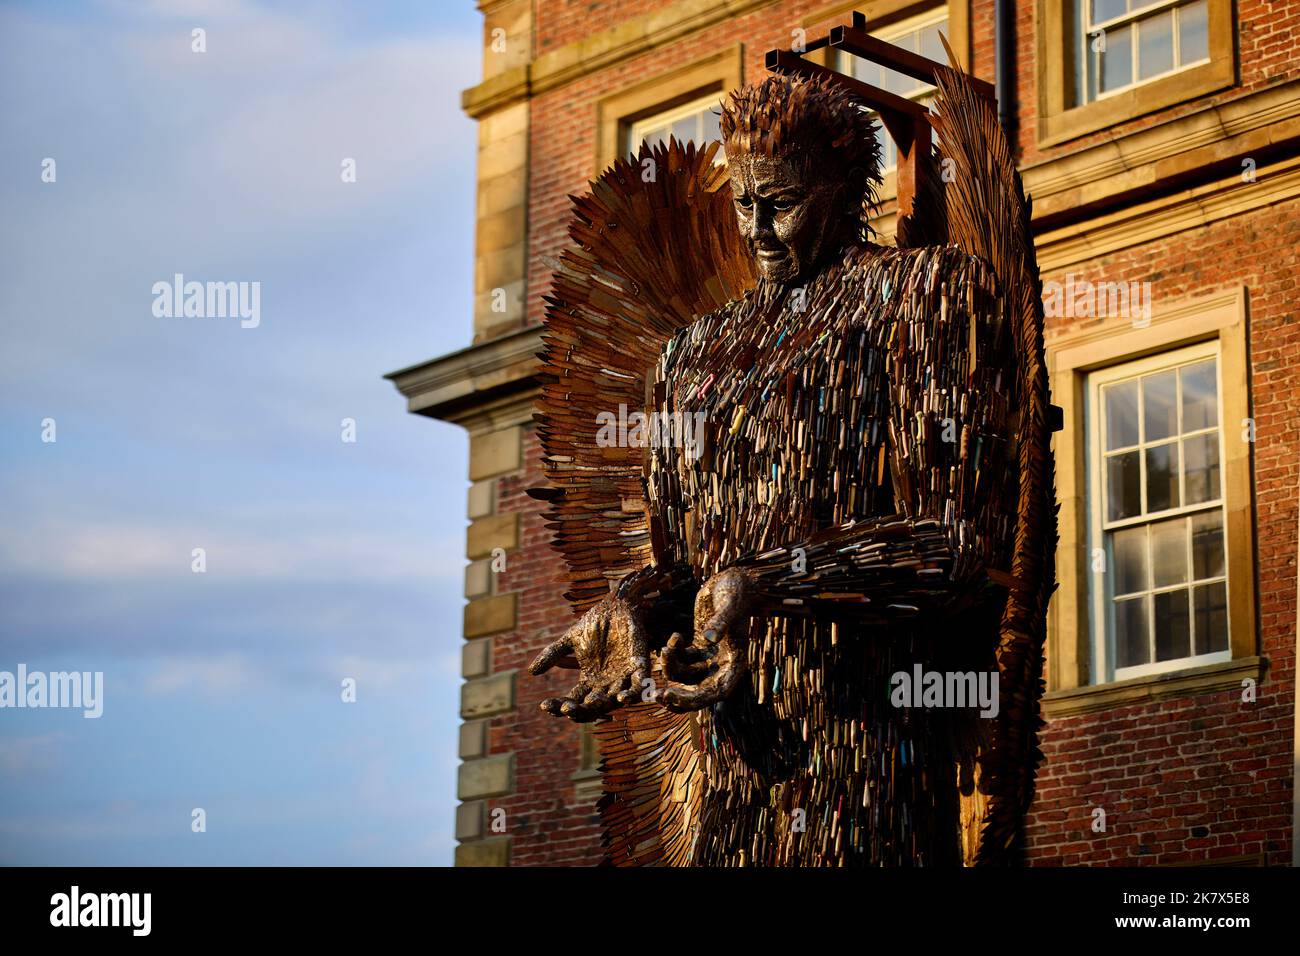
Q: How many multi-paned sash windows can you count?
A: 4